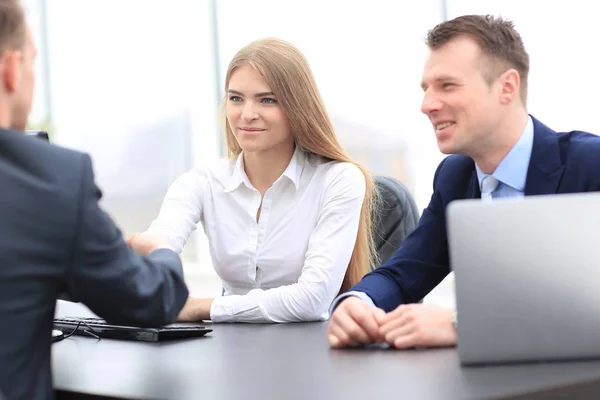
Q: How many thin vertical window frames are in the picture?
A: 3